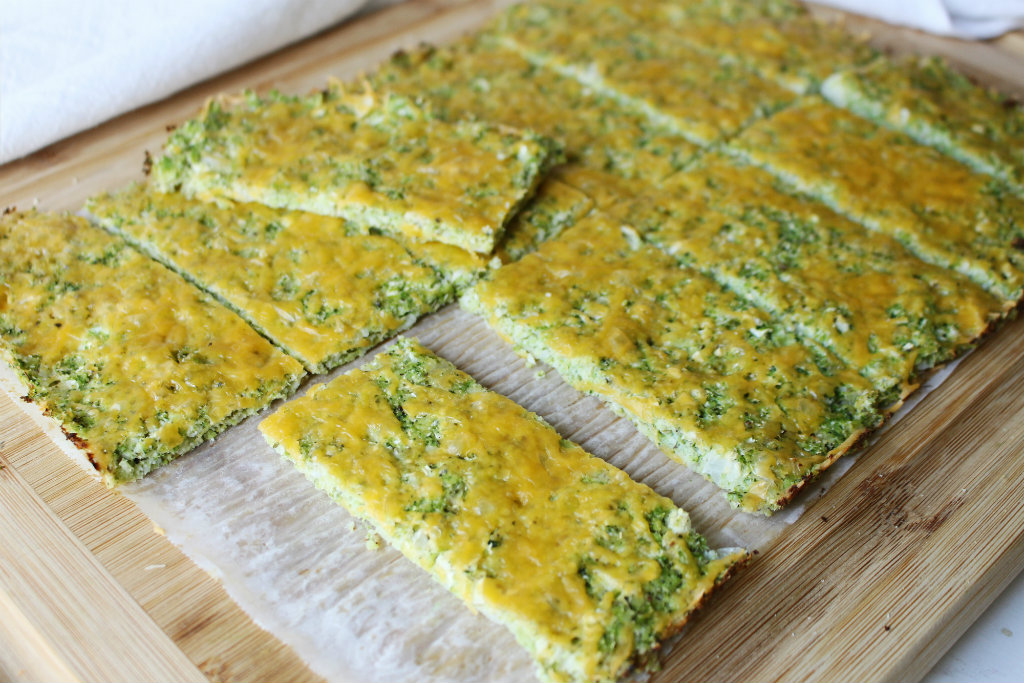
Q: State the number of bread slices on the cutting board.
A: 12